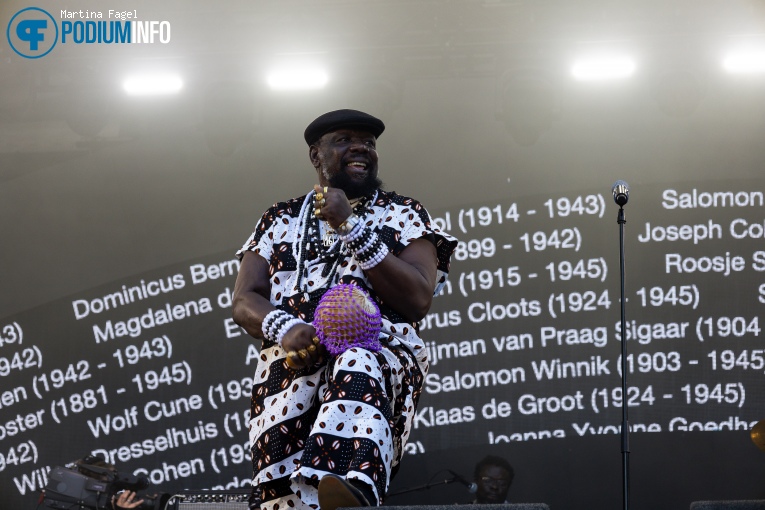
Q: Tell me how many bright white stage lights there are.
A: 4